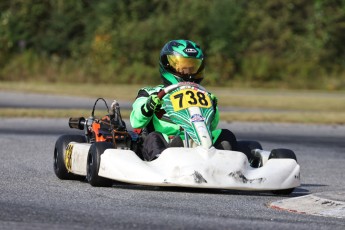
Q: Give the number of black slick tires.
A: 4